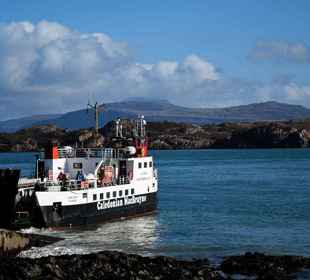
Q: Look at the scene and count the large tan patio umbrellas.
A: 0